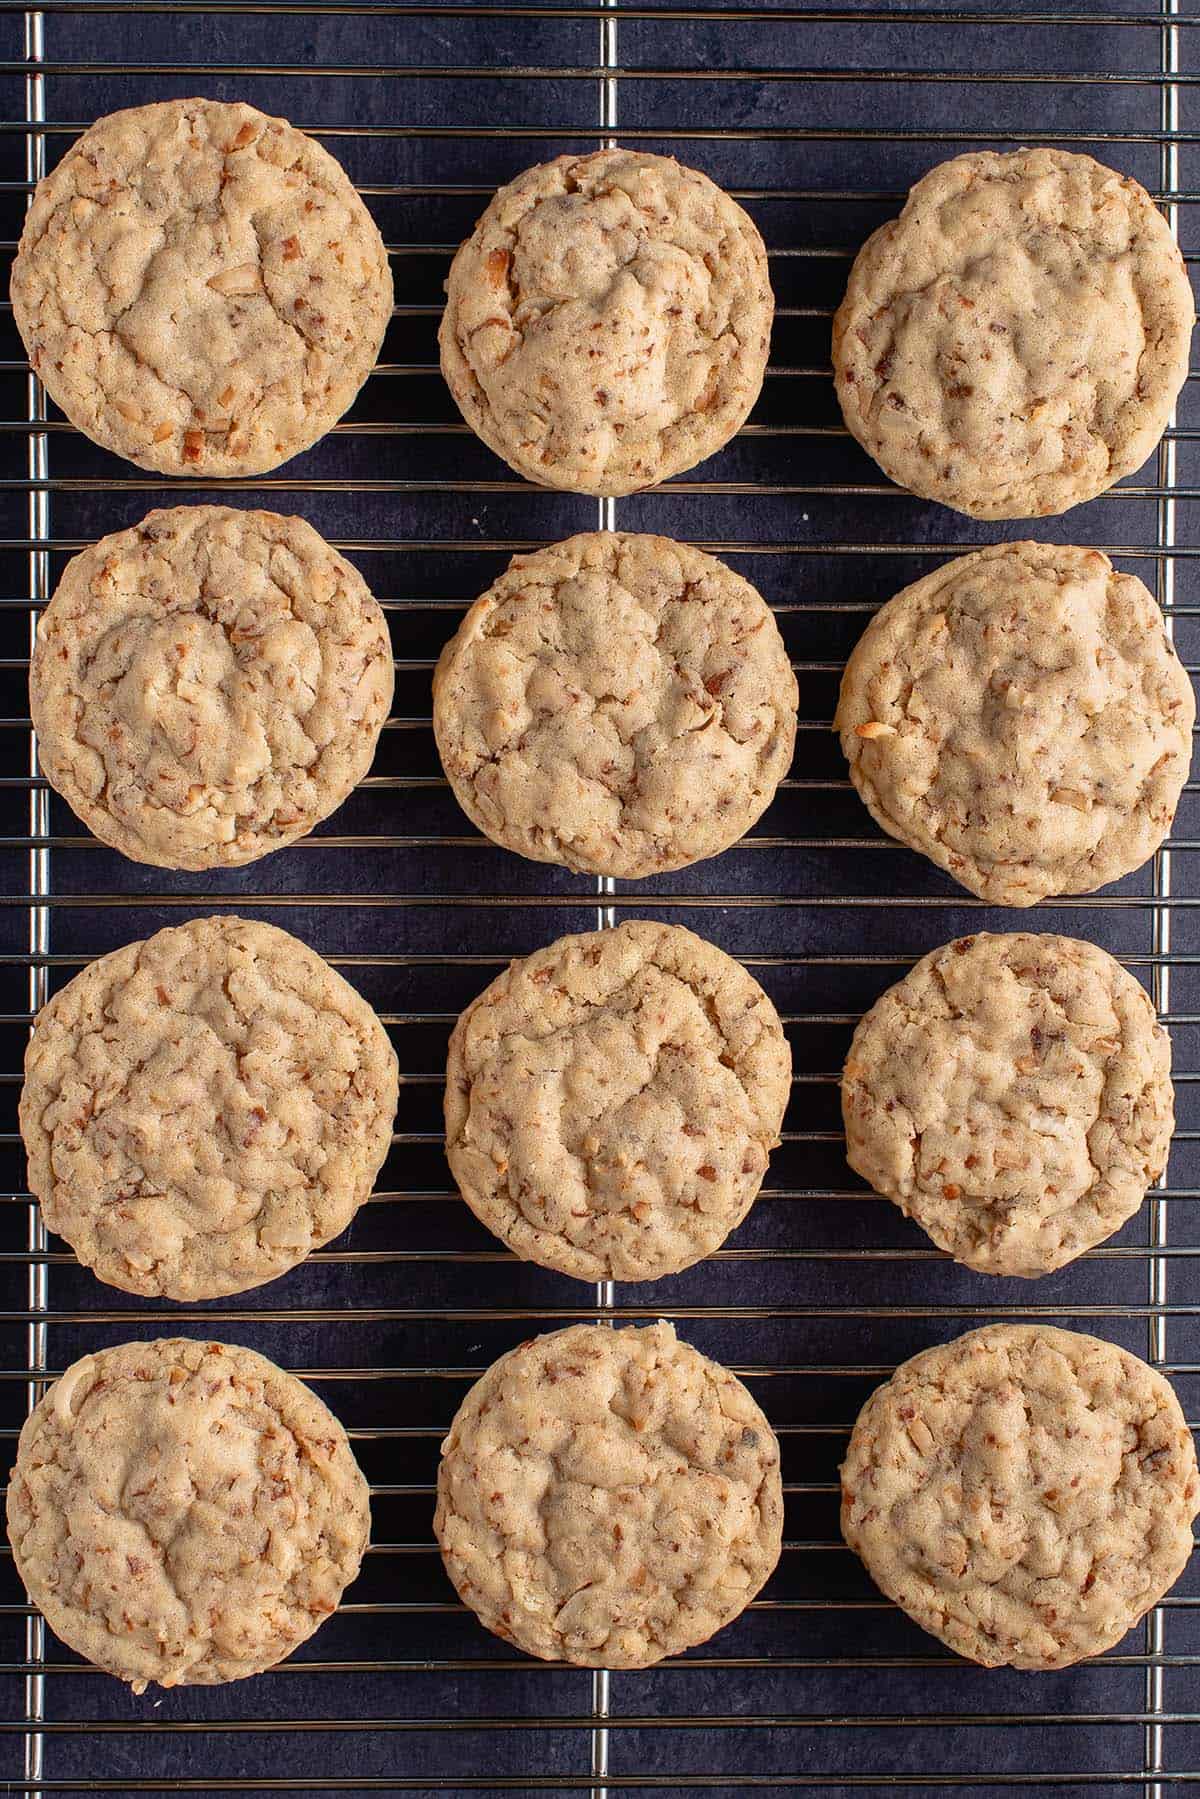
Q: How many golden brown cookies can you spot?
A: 12